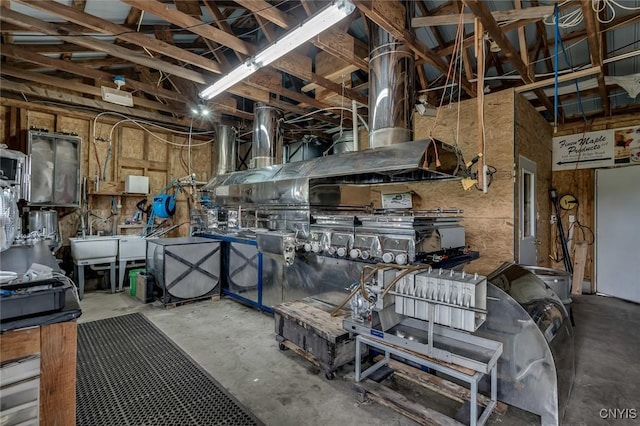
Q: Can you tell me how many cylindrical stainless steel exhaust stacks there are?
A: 3